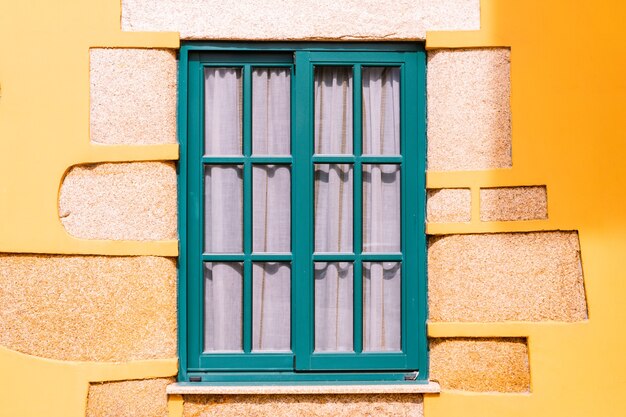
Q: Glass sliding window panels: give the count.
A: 2